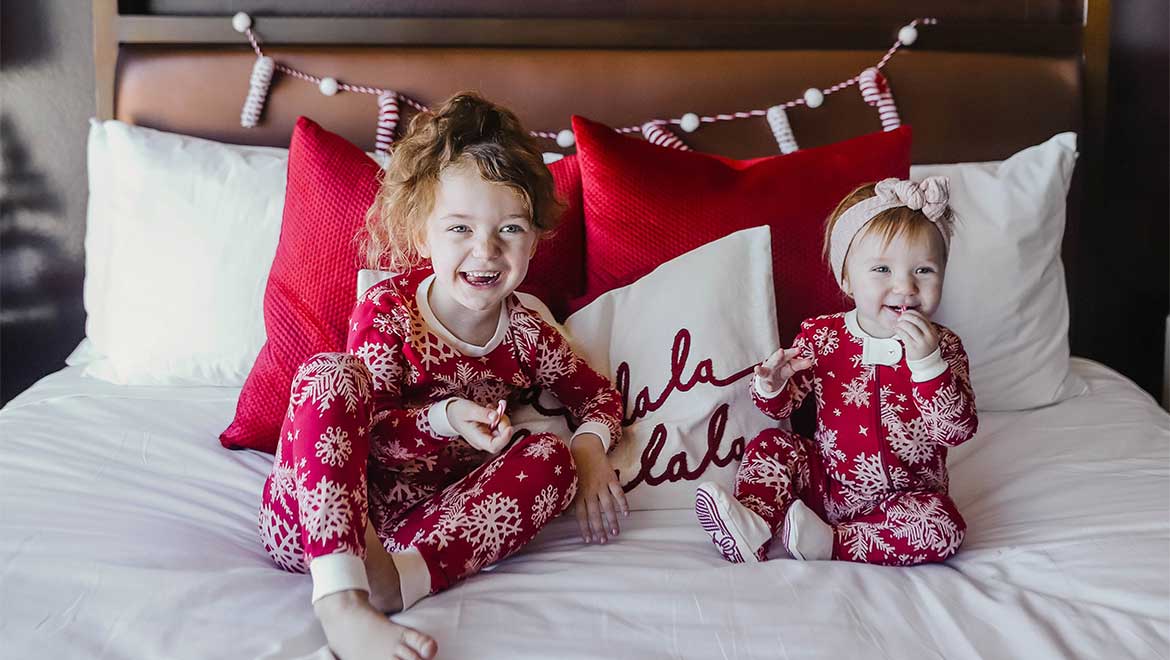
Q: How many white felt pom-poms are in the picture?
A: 6